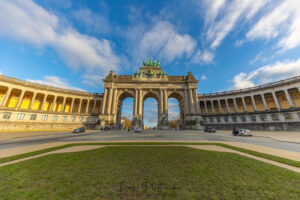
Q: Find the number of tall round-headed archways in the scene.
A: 3